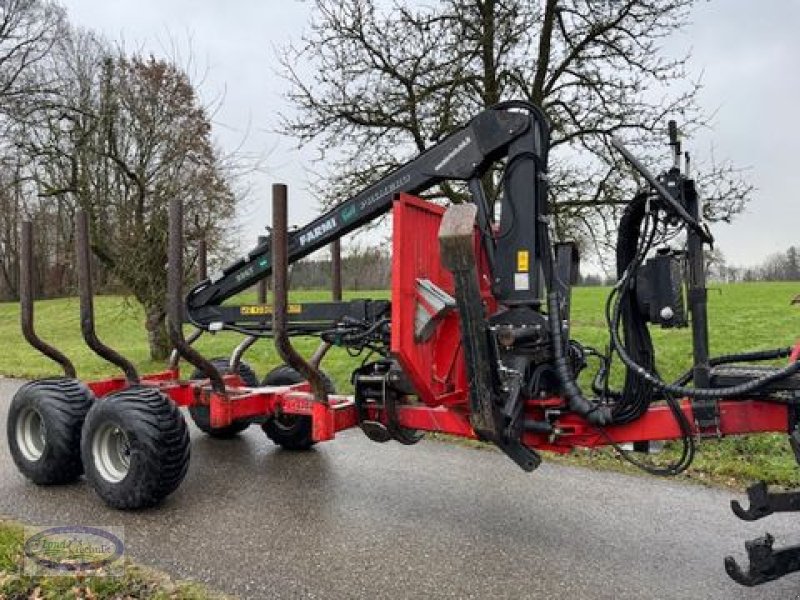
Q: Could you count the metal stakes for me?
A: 7